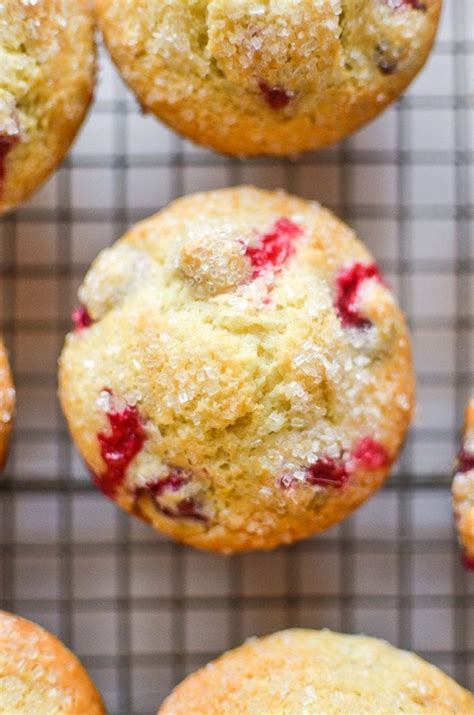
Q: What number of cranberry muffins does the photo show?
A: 7